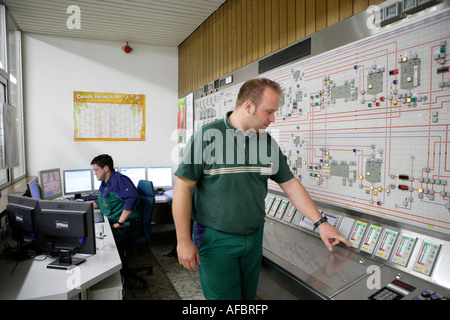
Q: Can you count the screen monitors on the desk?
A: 8